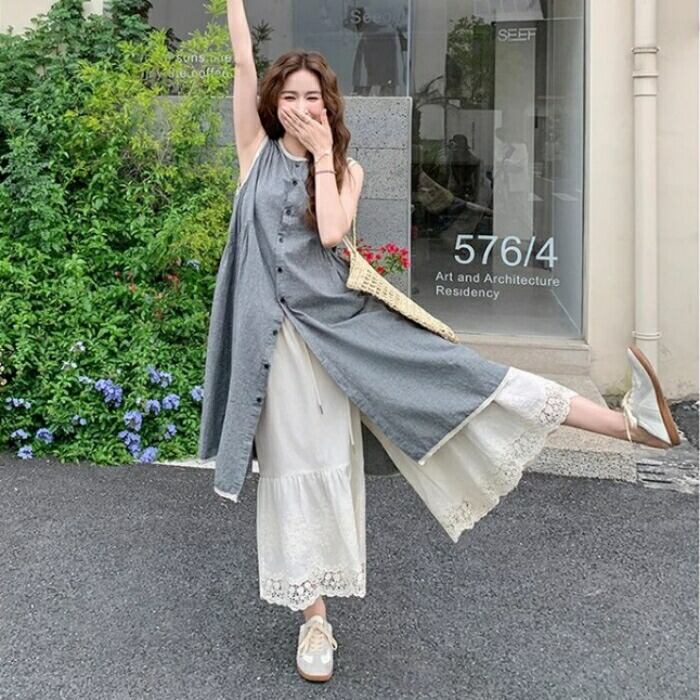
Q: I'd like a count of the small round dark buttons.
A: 9